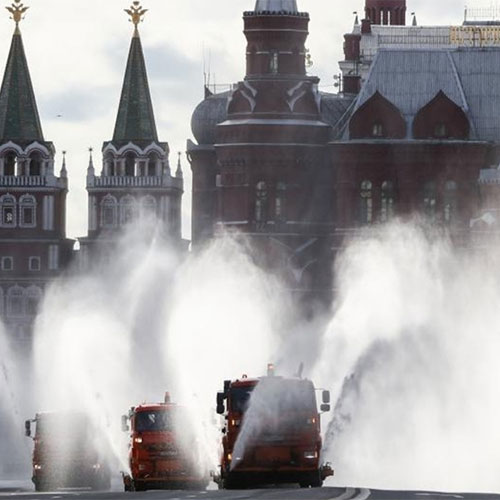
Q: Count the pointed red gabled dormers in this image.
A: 2